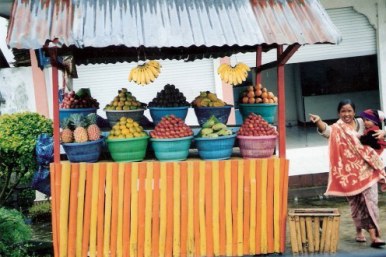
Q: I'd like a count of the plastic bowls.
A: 10